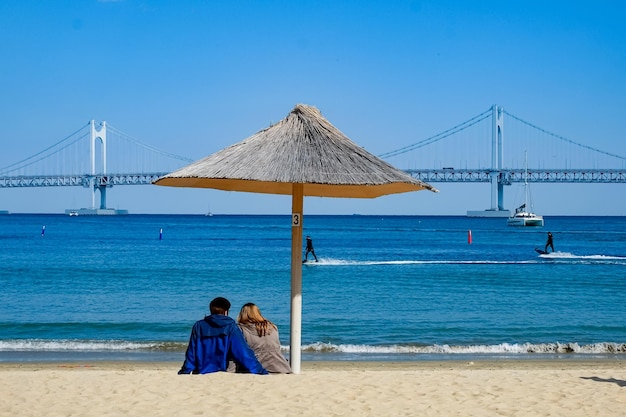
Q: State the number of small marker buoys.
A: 3